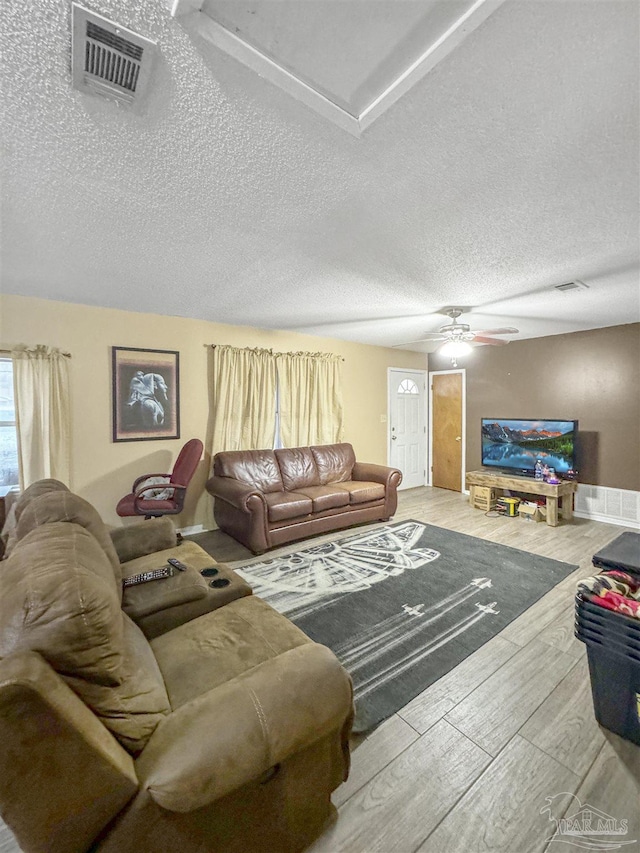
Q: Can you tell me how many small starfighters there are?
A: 3